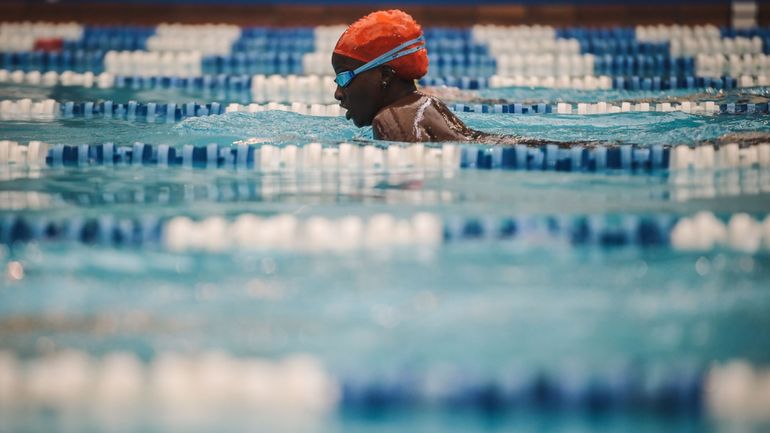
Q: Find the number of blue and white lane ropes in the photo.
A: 8